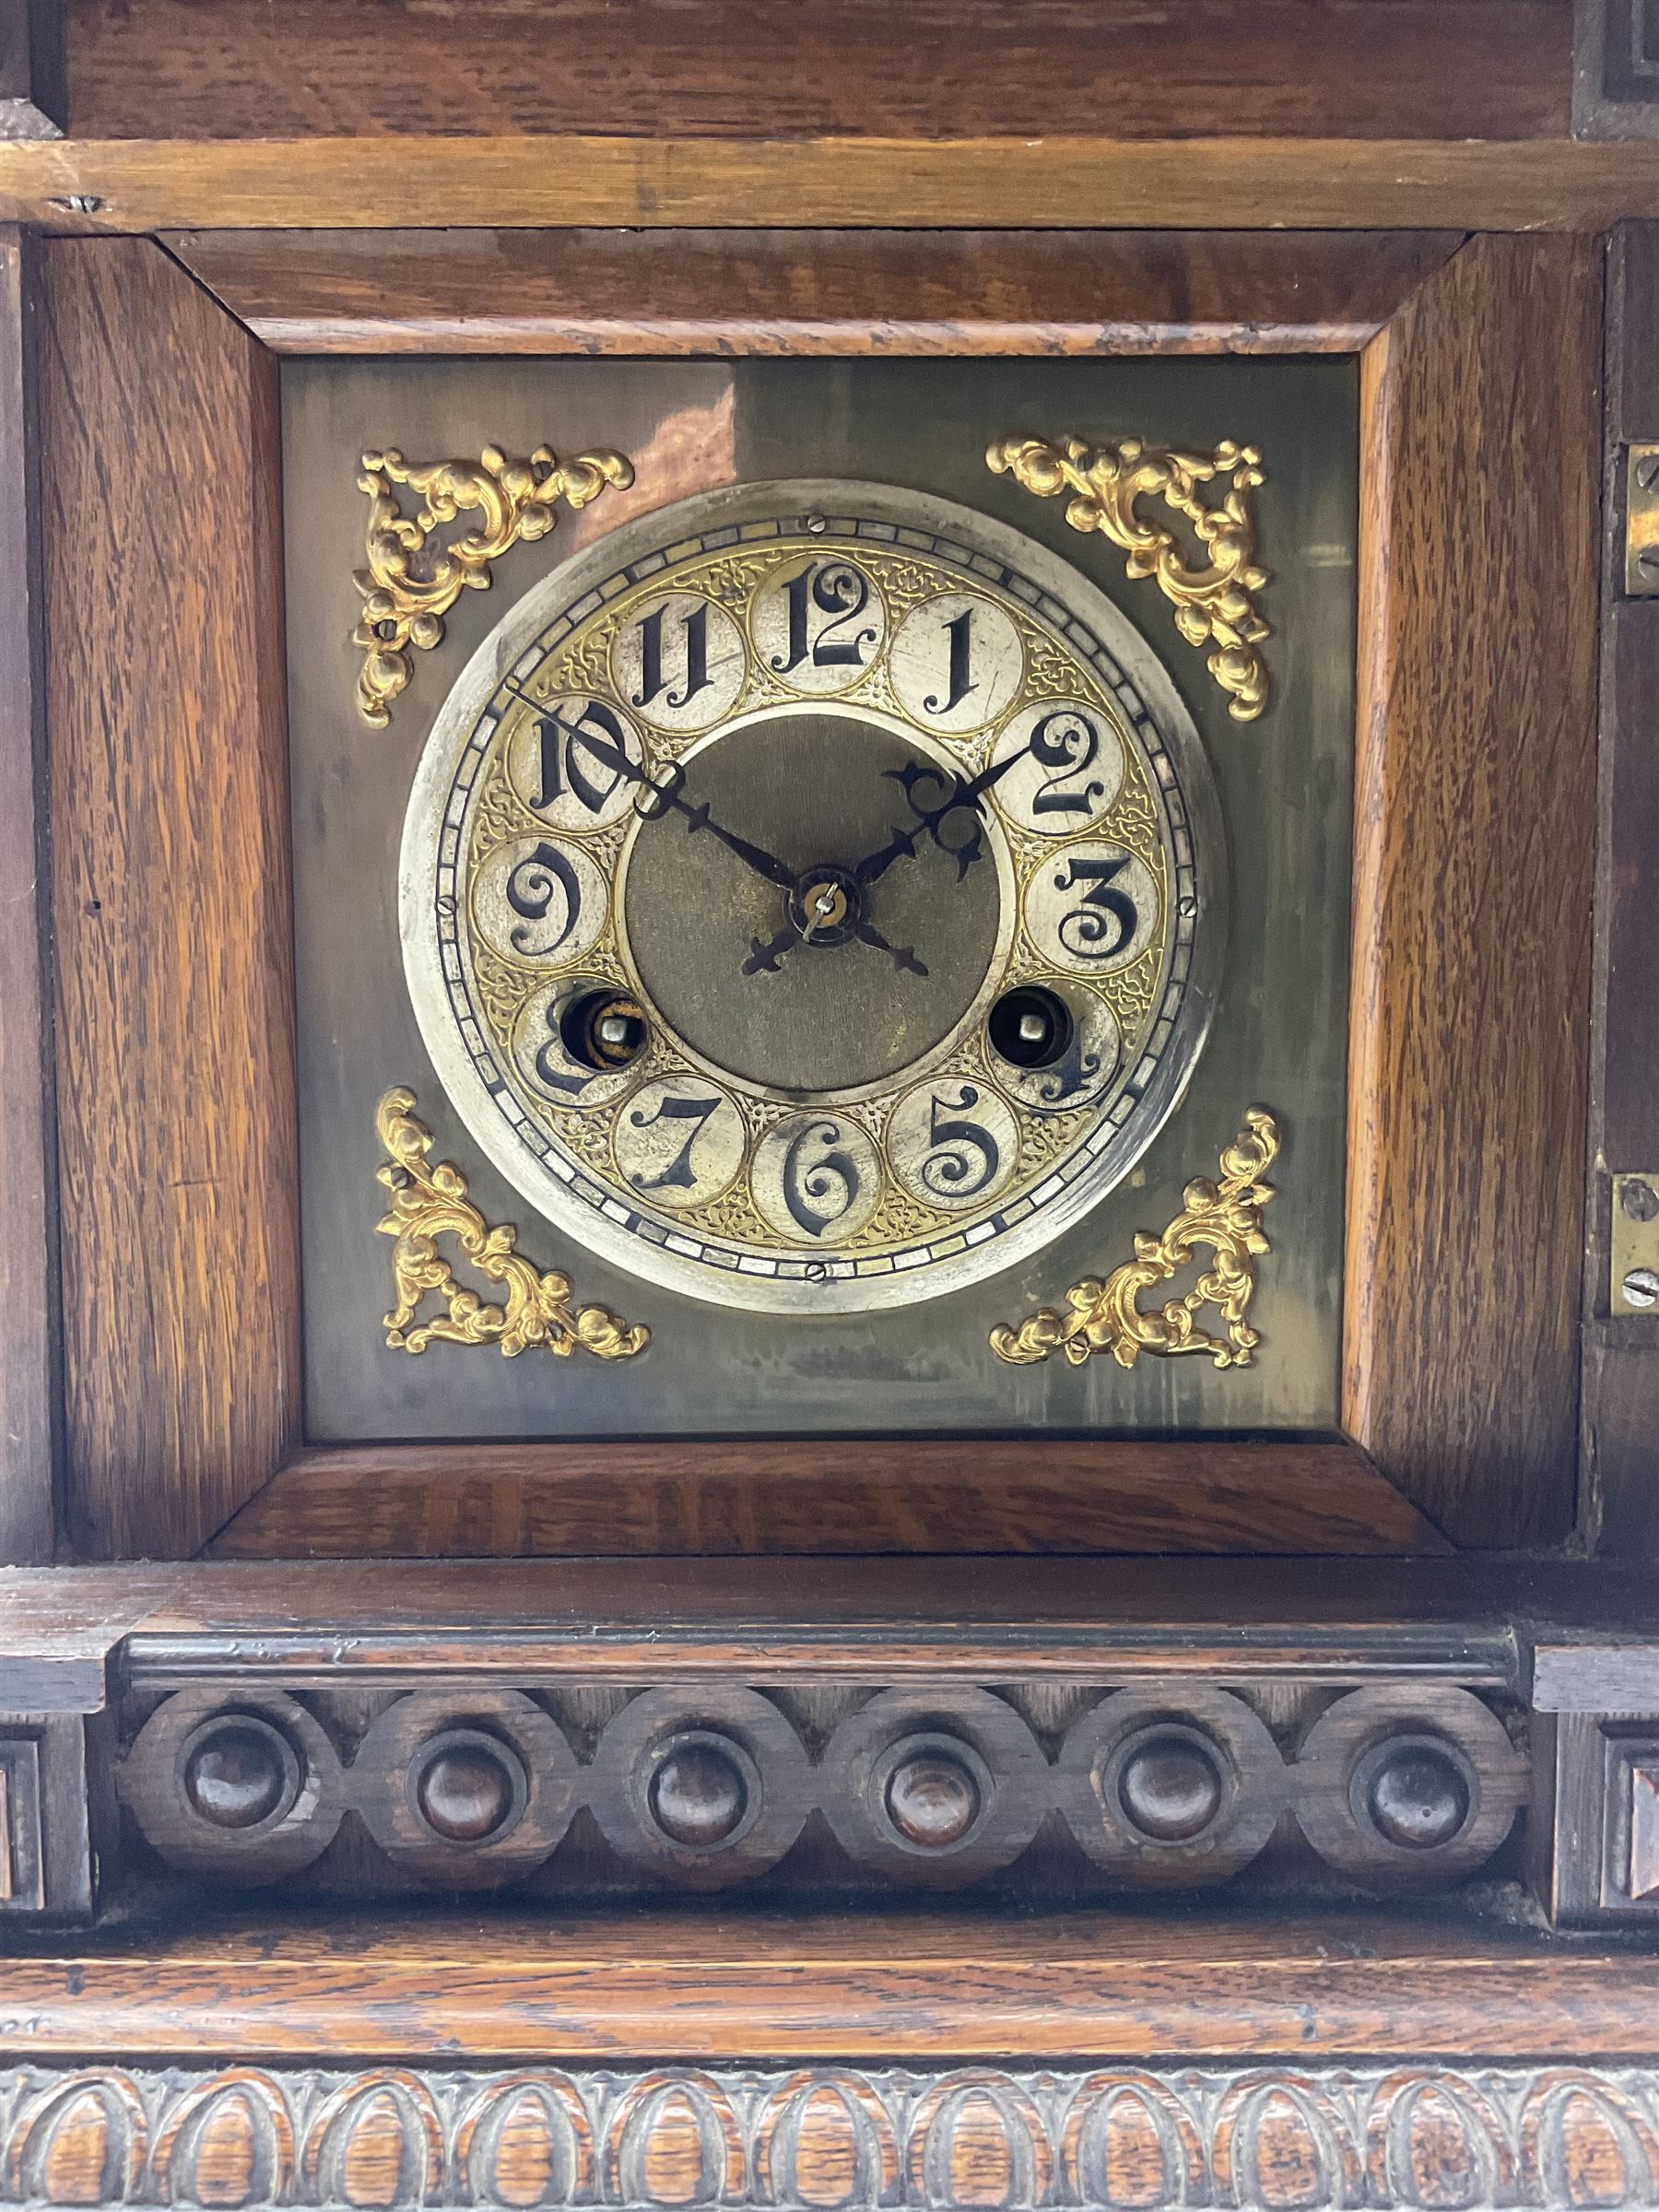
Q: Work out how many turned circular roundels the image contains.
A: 6